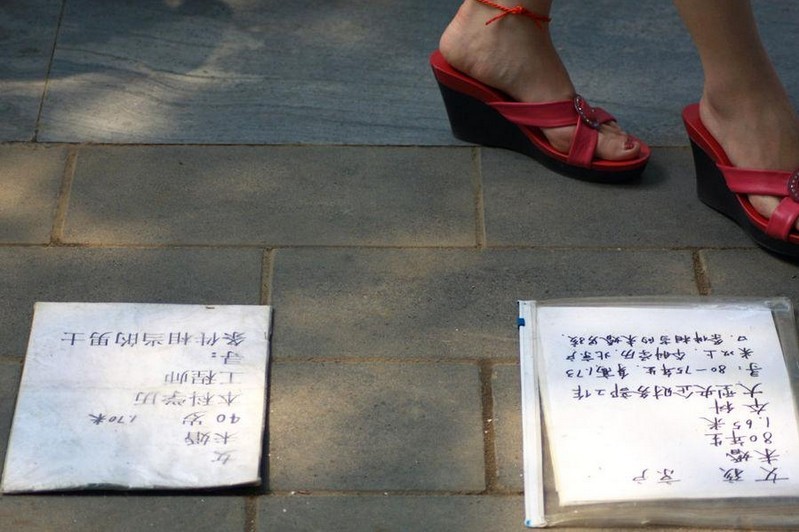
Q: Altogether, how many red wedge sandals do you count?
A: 2